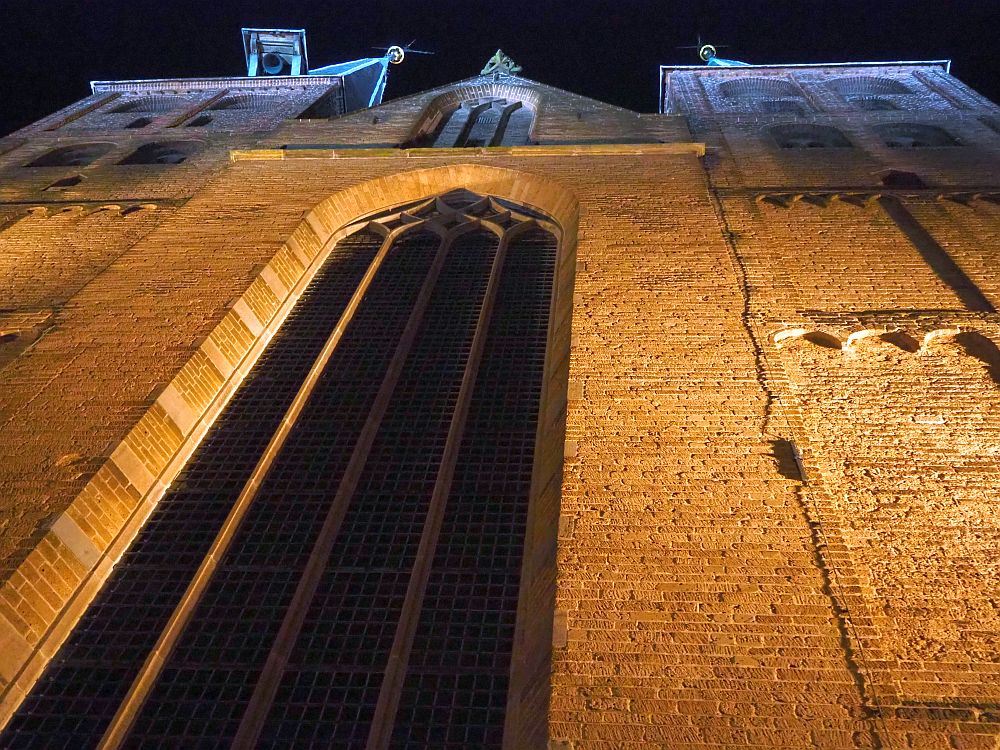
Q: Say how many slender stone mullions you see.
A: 3